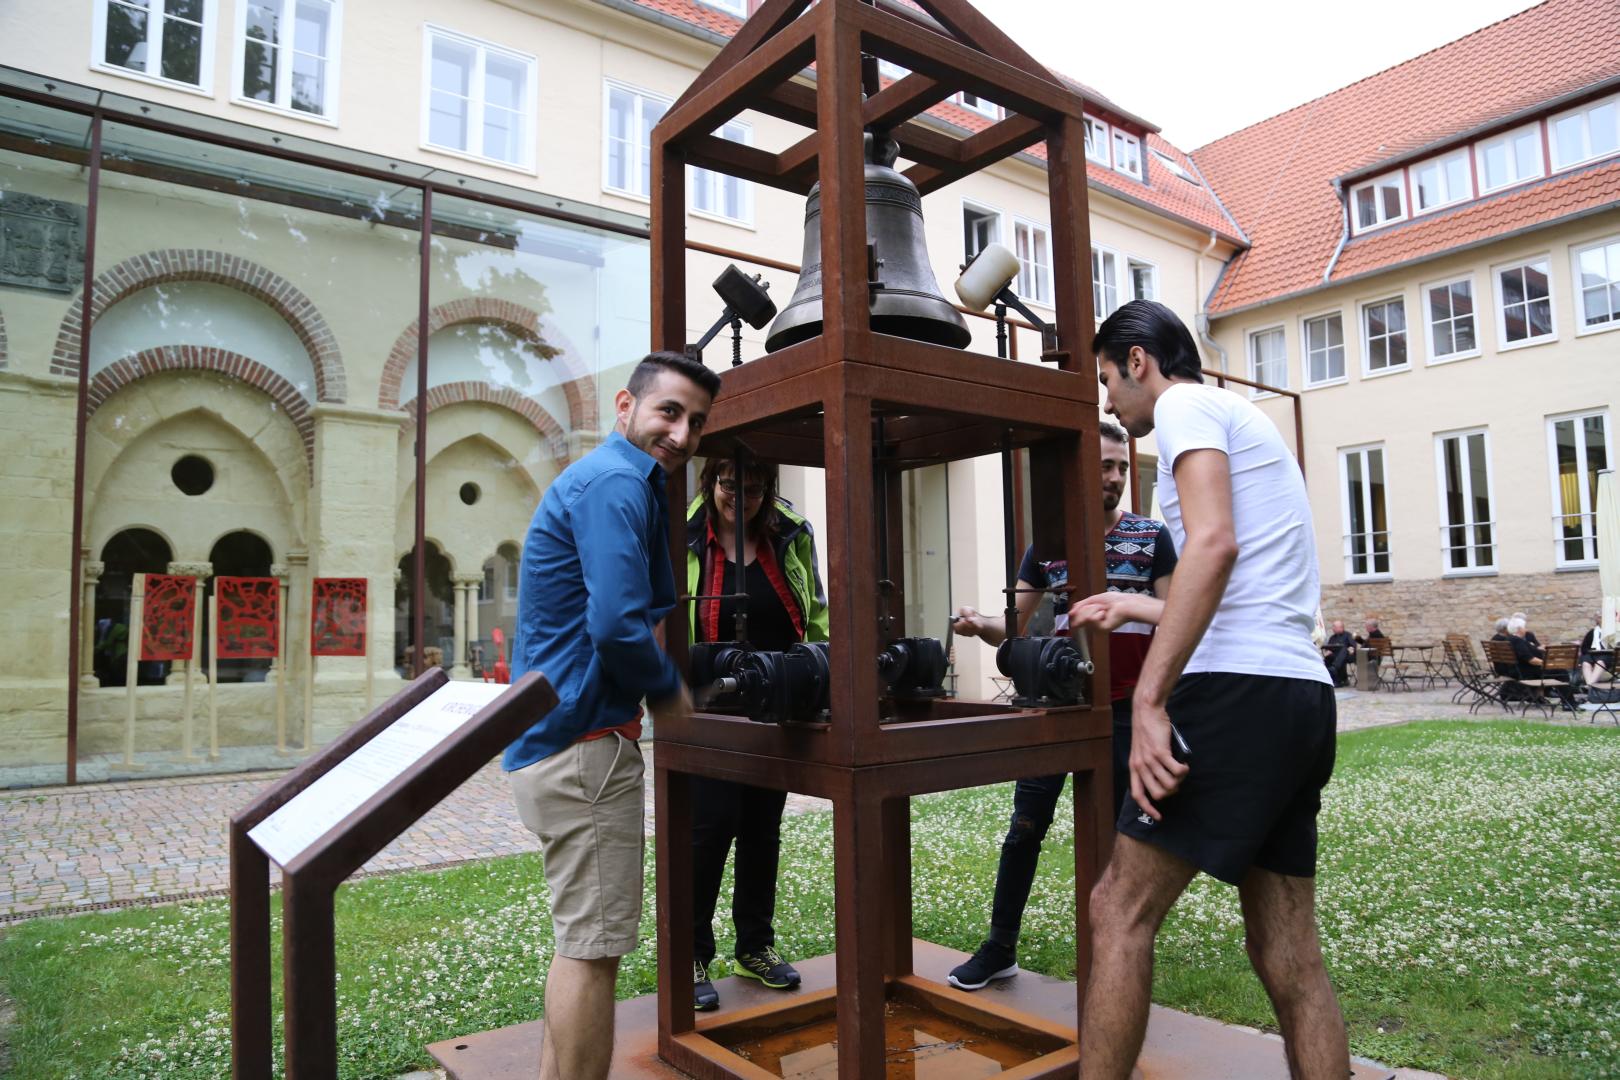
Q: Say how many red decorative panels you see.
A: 3